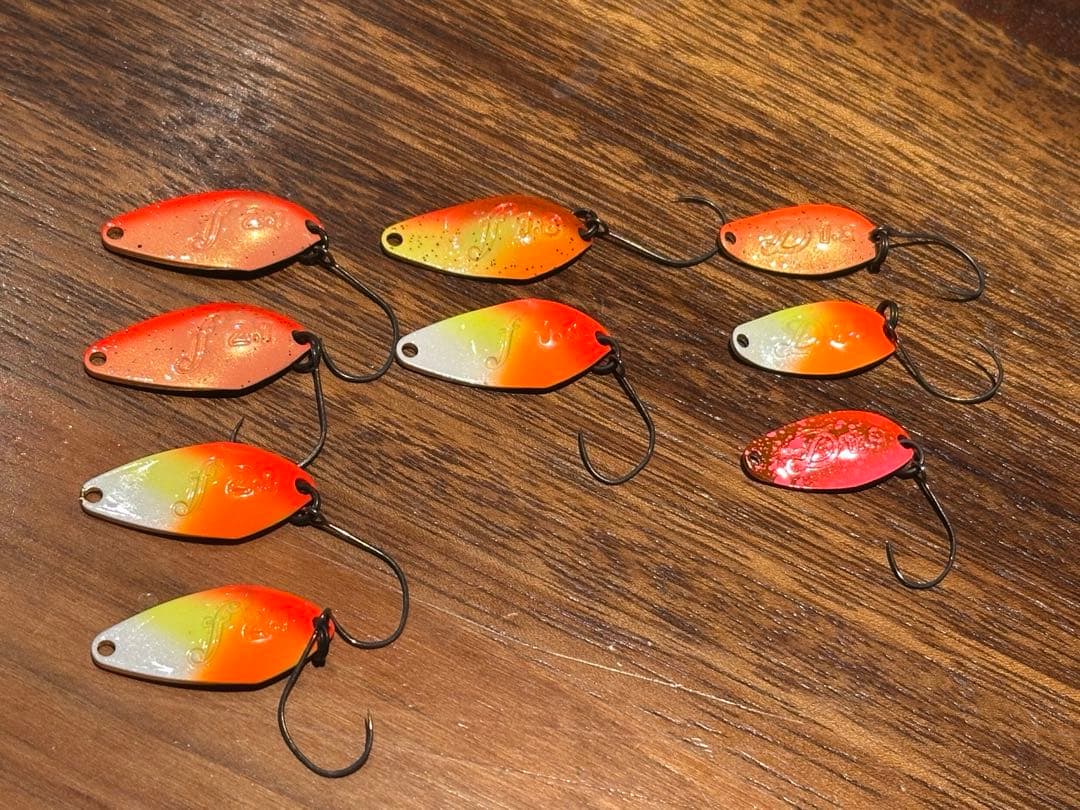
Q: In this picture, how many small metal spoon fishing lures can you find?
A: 9